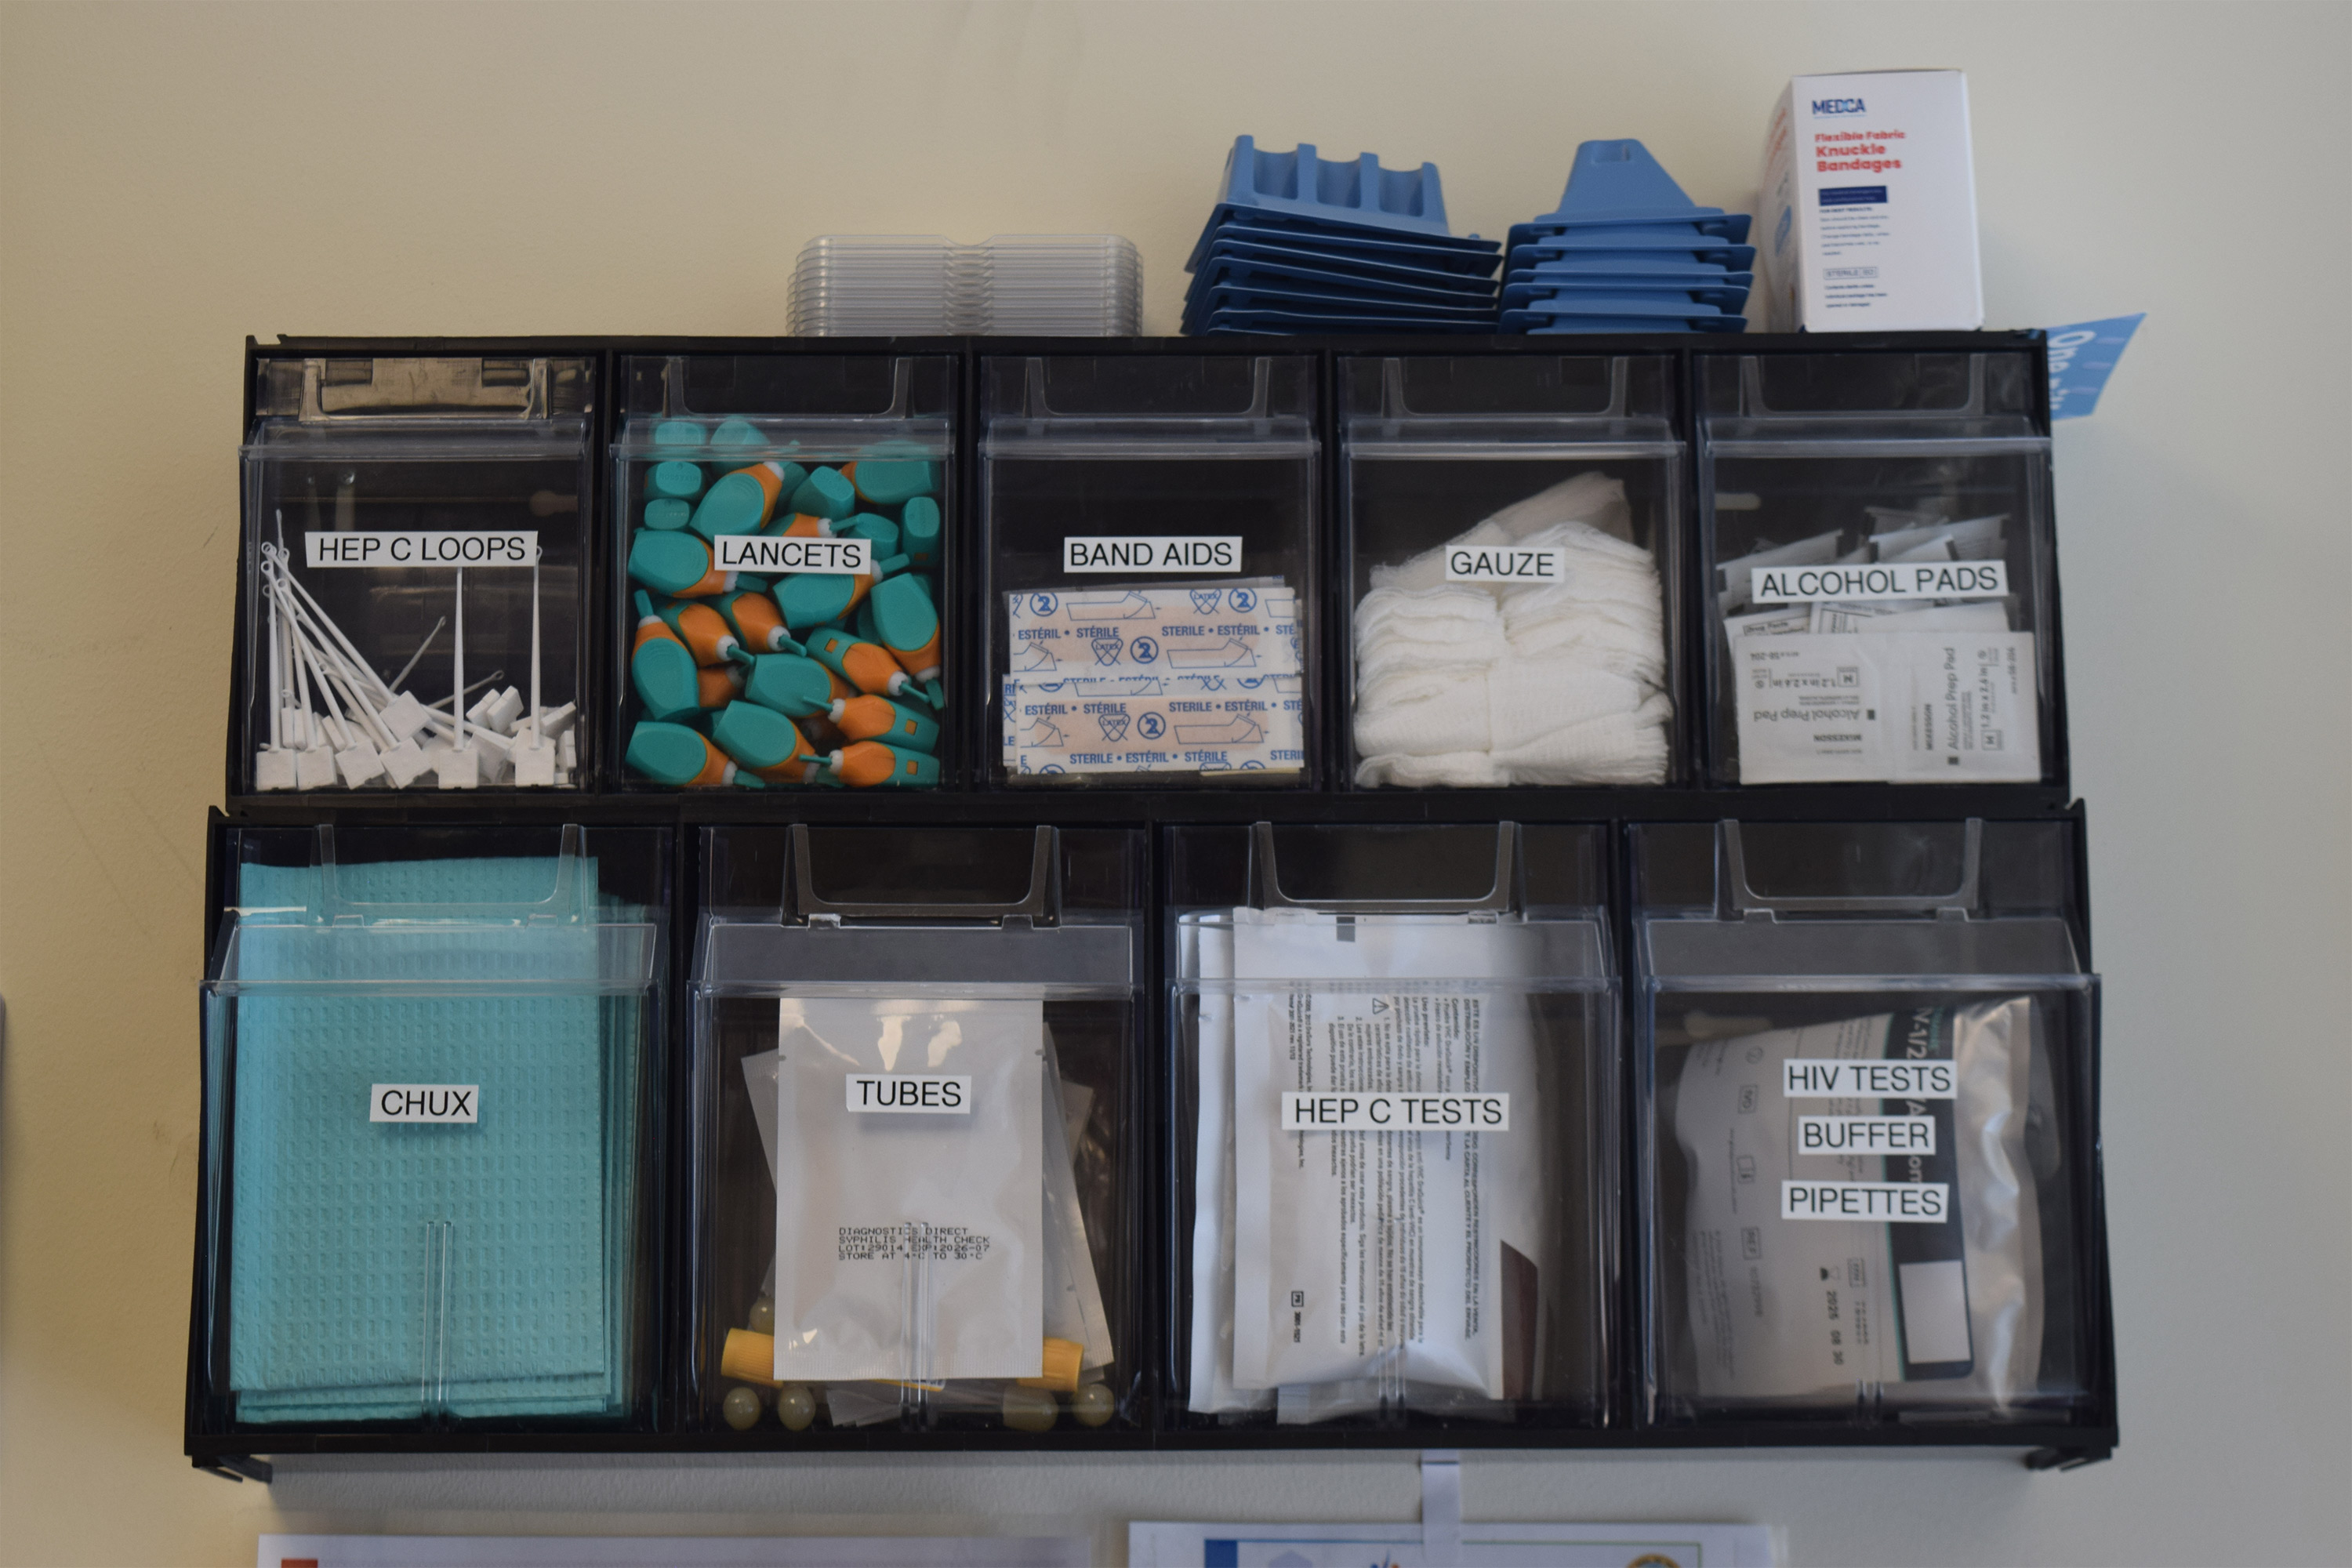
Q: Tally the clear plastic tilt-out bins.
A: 9